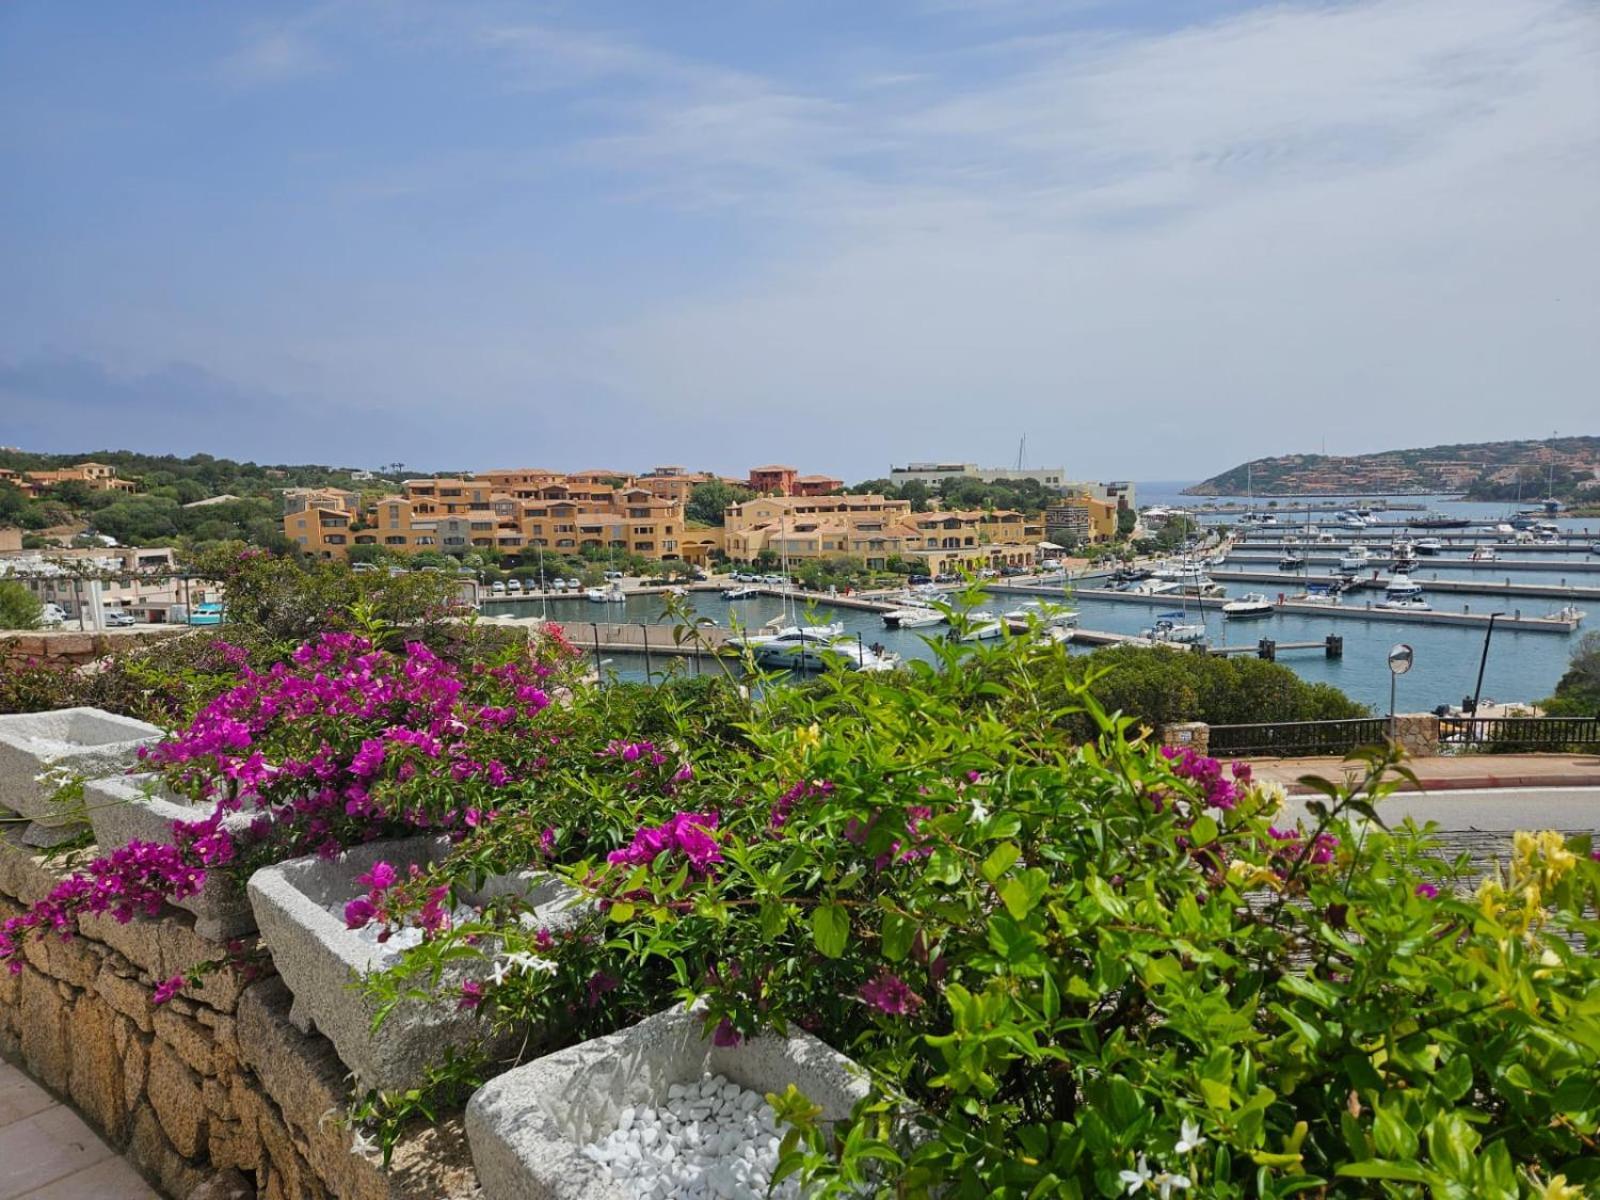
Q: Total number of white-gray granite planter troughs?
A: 4